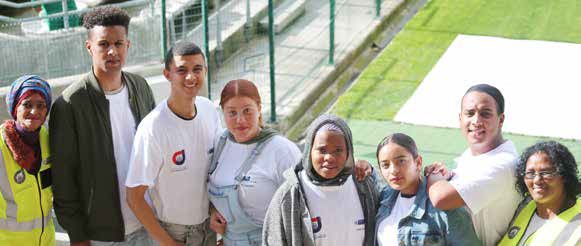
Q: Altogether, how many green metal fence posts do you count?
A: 5